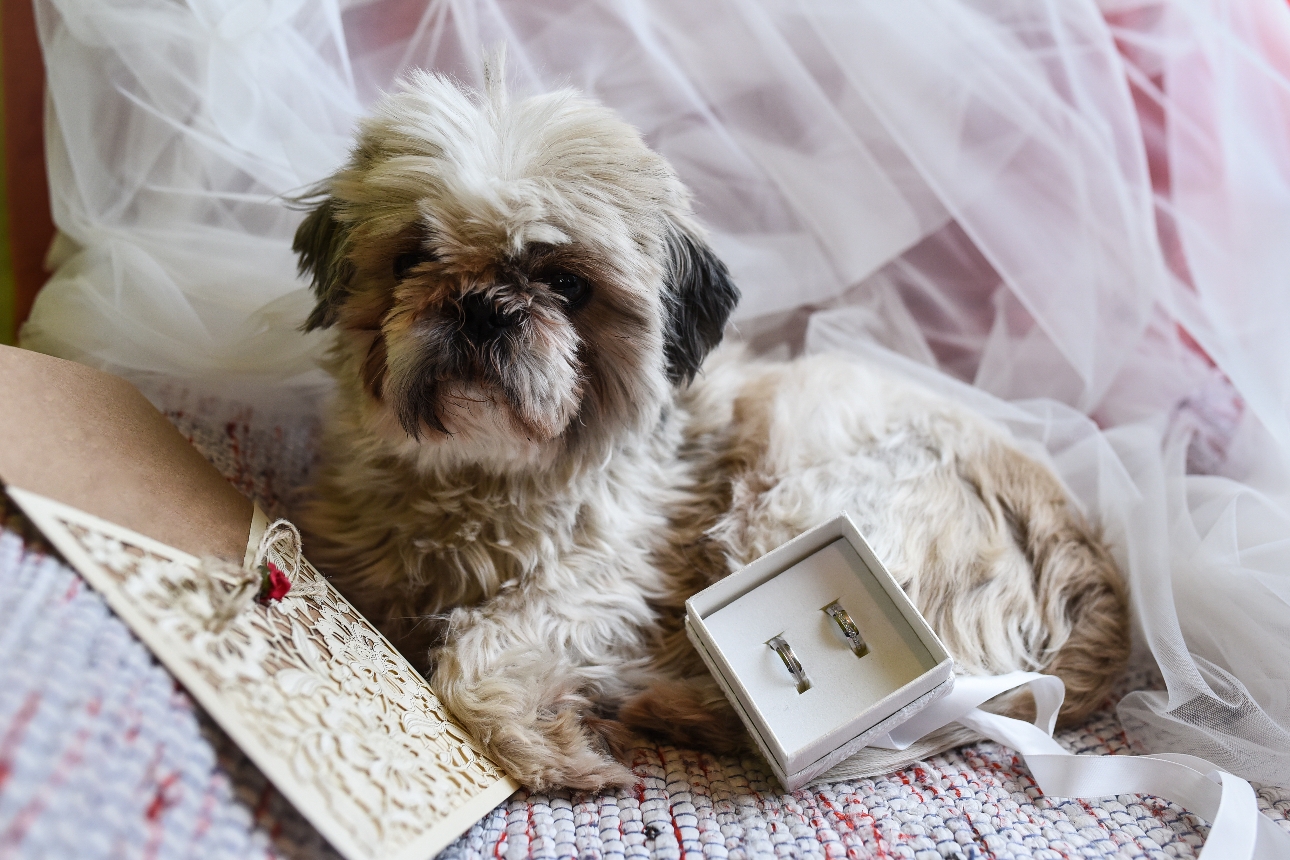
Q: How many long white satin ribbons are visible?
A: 1